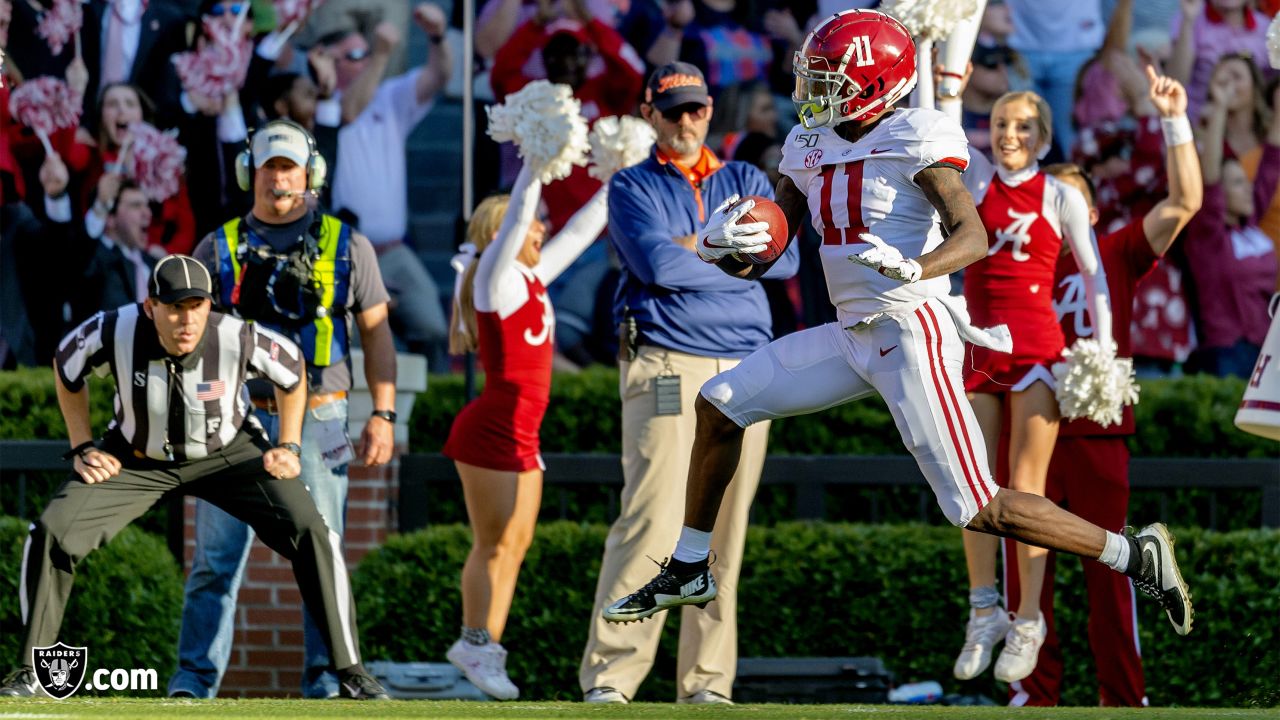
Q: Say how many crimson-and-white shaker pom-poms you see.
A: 5